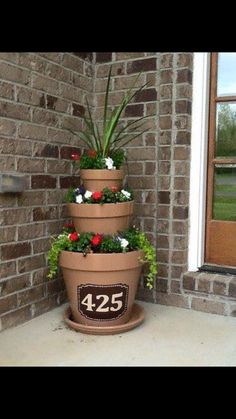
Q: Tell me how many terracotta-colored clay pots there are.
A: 3